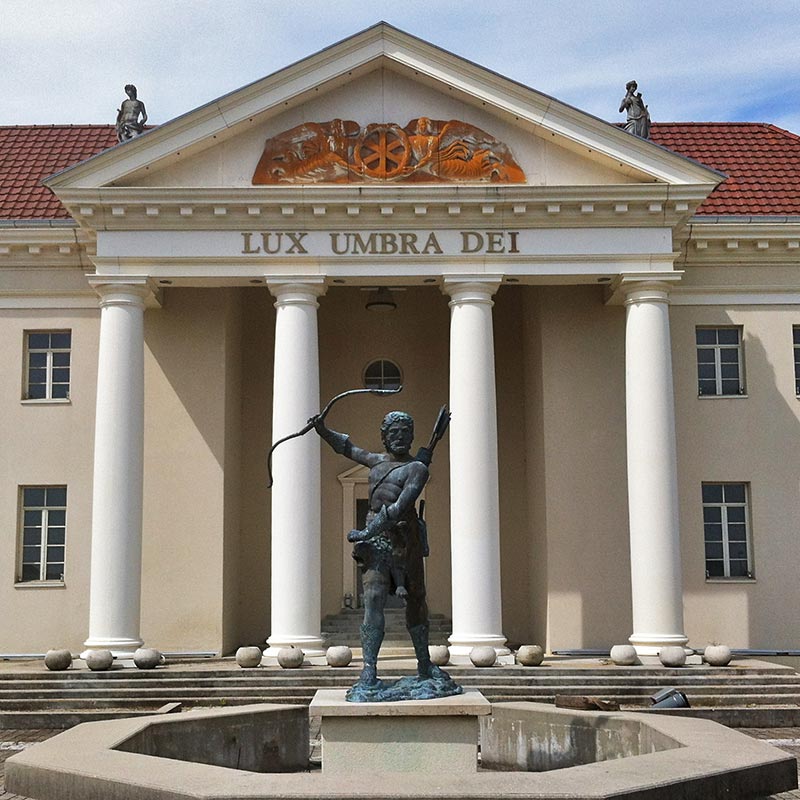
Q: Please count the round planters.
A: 12